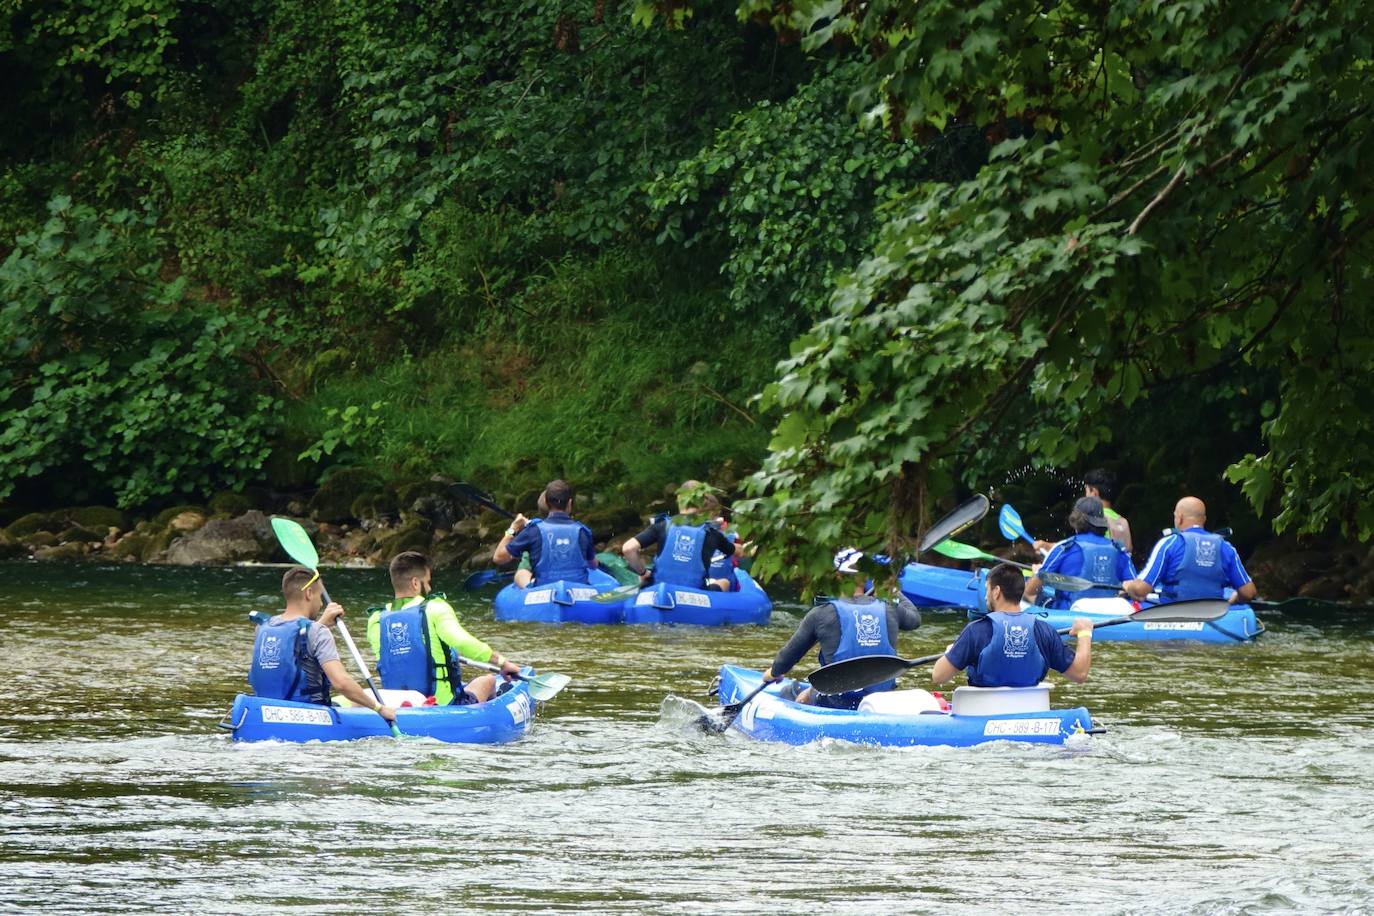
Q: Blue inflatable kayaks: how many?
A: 6